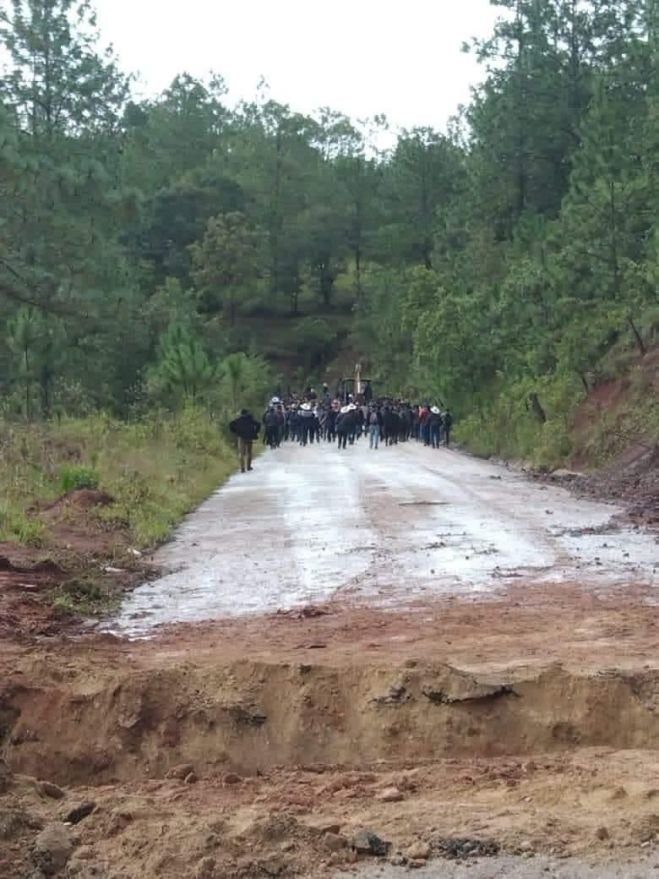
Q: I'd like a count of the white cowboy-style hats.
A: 5